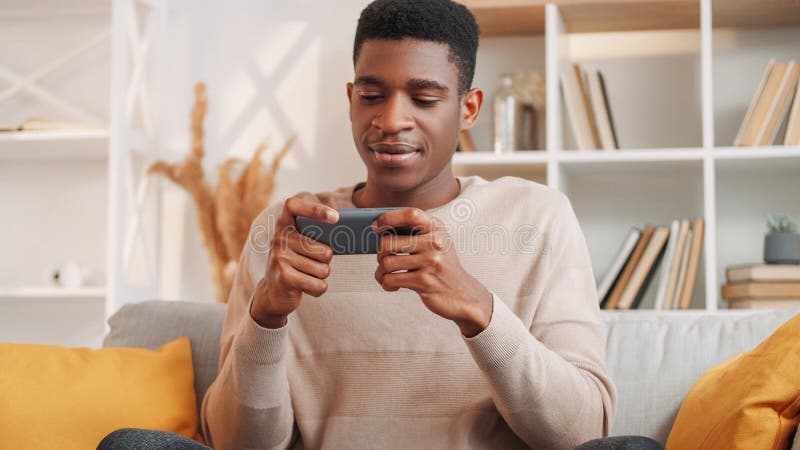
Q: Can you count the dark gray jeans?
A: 1